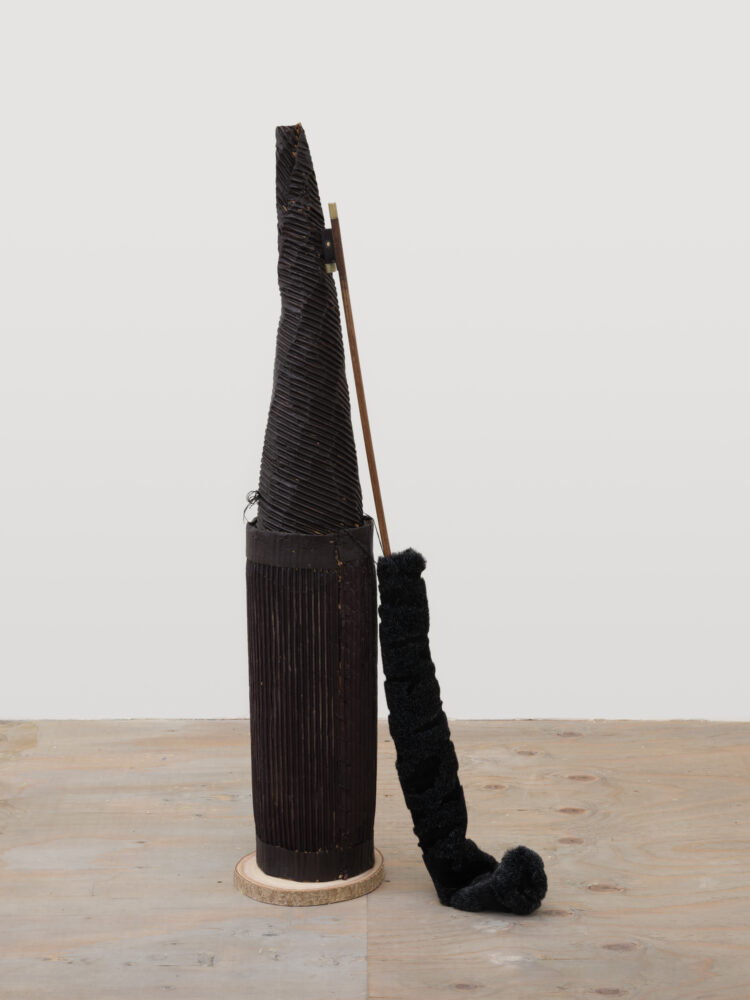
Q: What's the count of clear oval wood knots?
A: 11